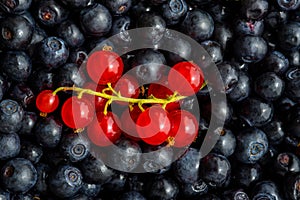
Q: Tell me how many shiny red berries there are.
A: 11